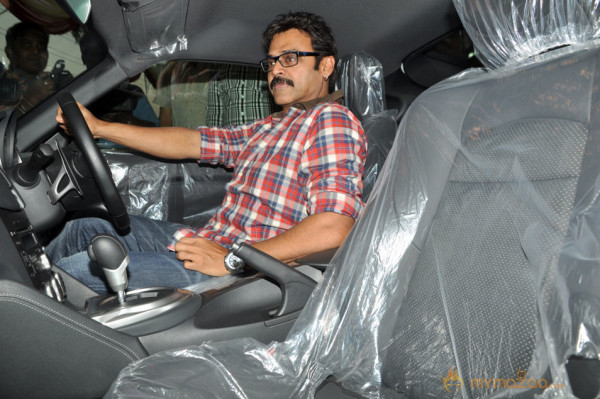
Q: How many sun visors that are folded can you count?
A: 1